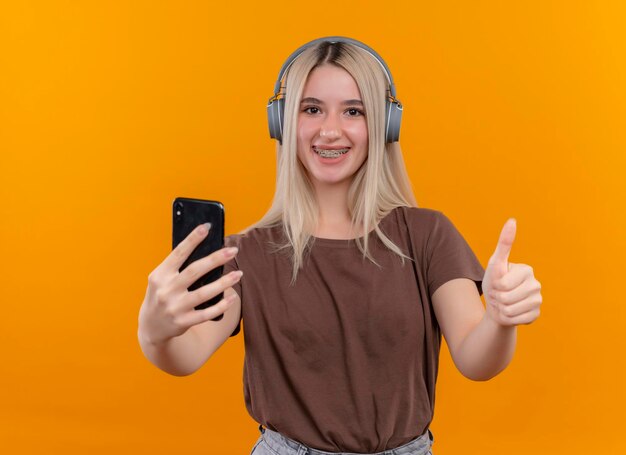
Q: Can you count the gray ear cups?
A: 2